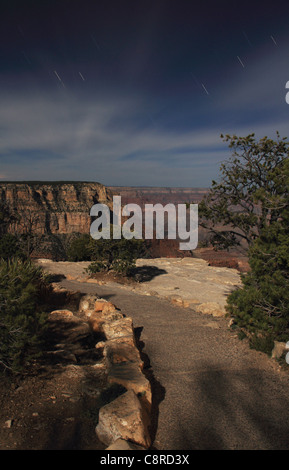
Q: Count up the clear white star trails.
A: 5